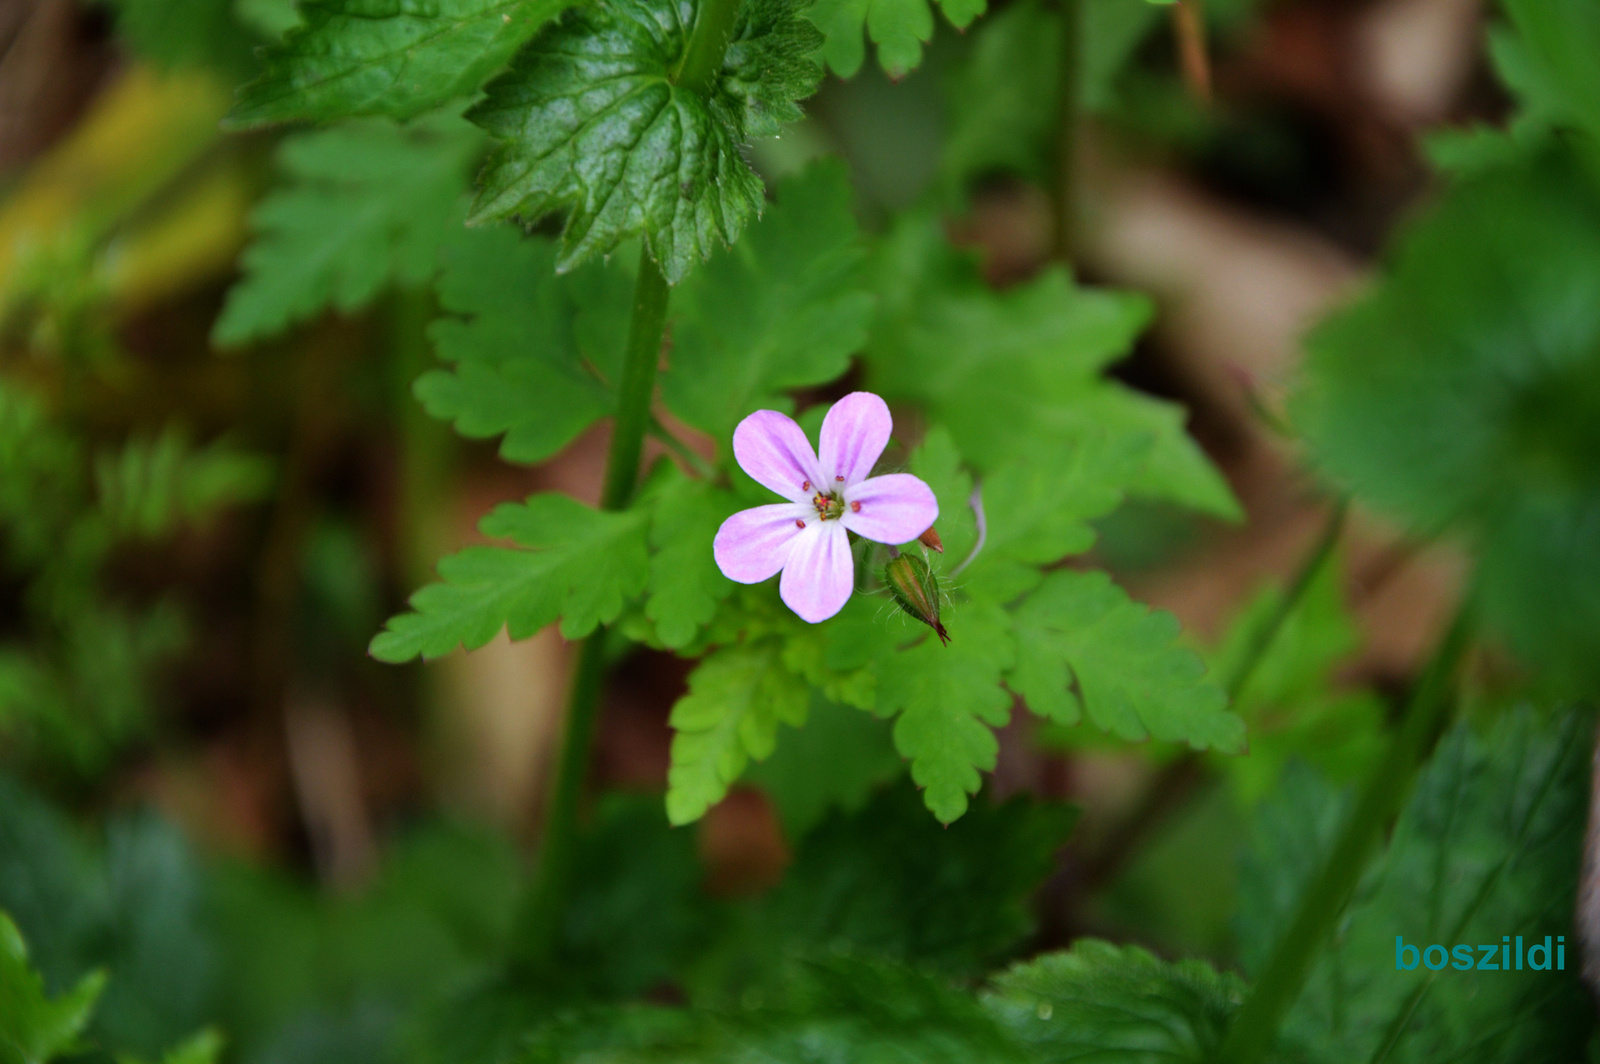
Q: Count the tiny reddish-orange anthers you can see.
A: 4